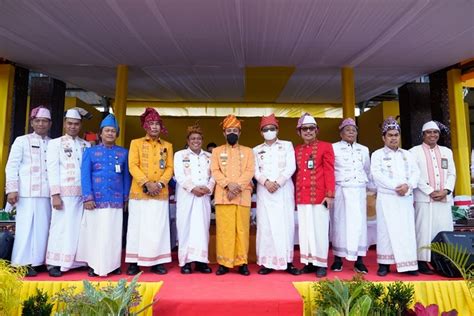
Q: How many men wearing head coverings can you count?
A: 11